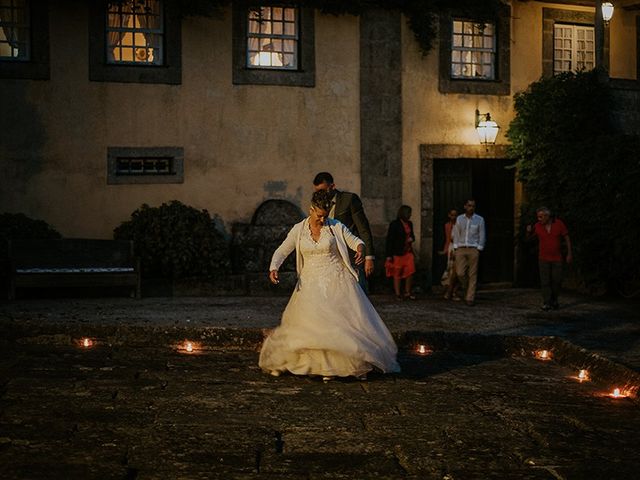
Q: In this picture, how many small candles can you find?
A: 6